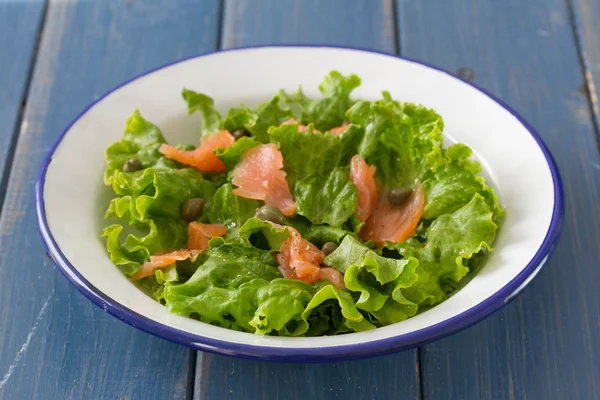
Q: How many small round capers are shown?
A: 6